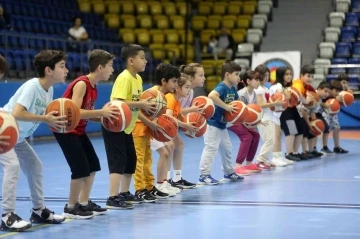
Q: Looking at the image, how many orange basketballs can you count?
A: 15